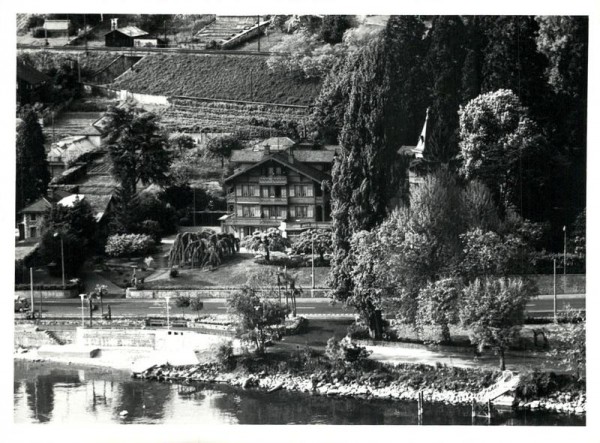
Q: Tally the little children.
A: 0